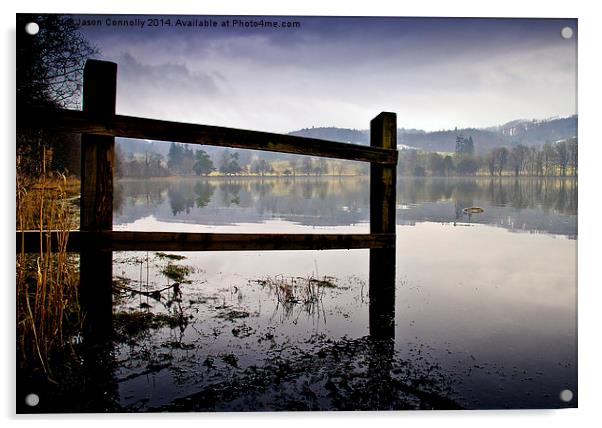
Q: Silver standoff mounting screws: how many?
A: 4